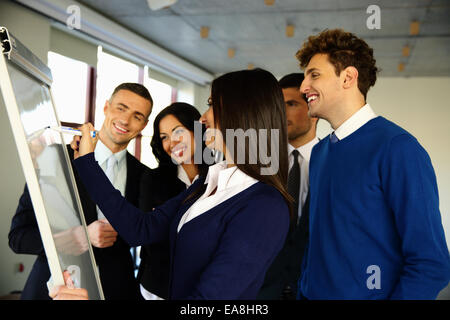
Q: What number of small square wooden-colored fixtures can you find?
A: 8